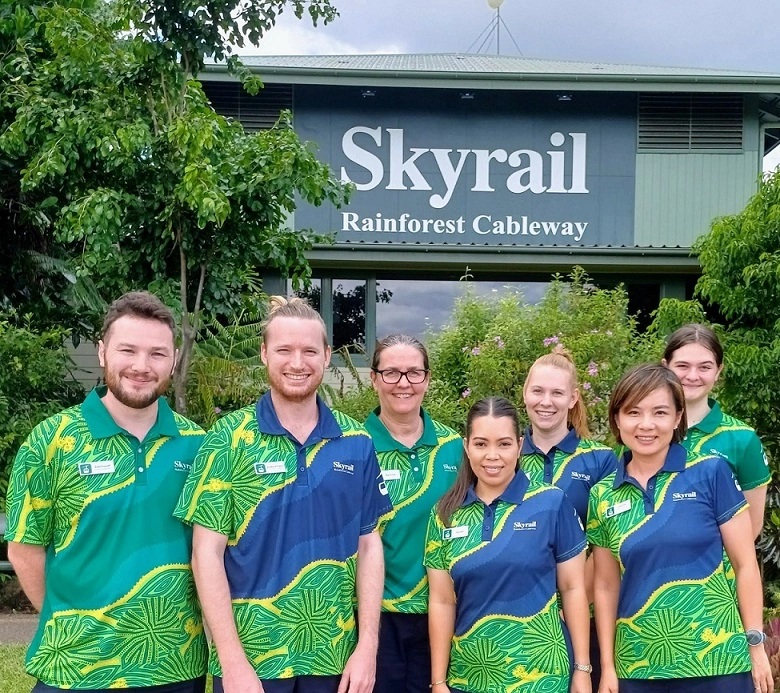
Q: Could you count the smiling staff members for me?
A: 7